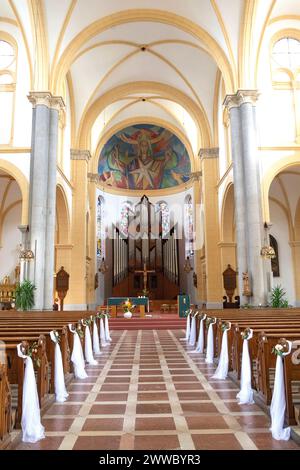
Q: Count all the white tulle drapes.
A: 14